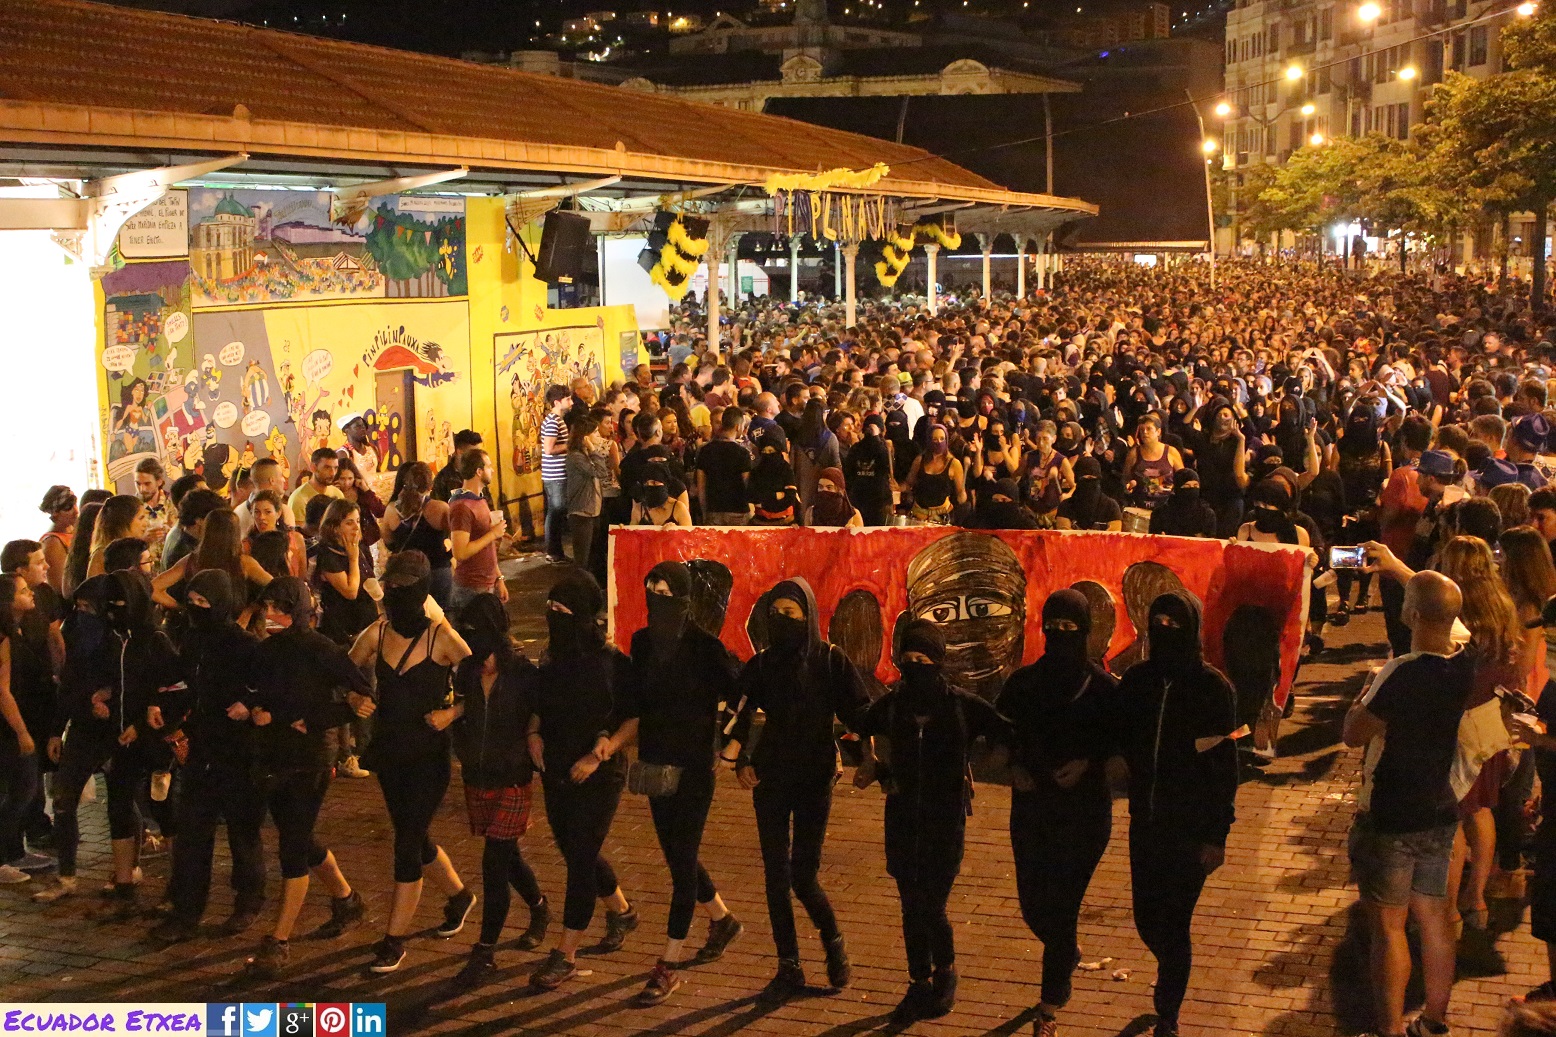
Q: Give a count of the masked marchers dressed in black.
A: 12